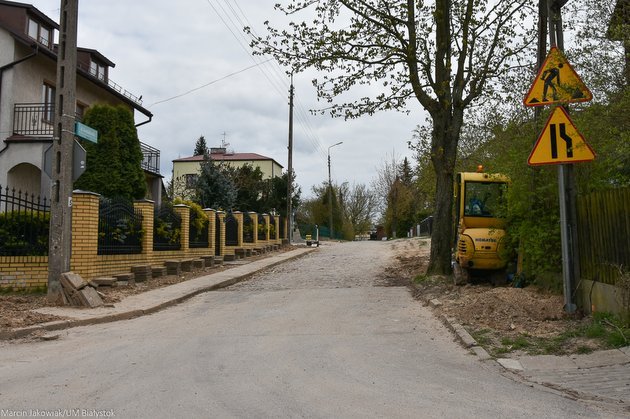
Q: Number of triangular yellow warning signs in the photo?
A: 2